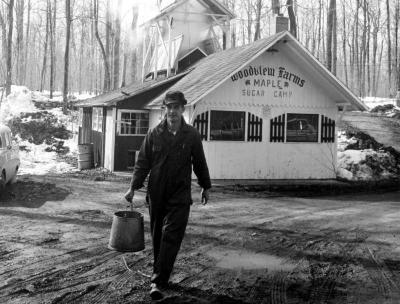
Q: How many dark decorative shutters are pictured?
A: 4